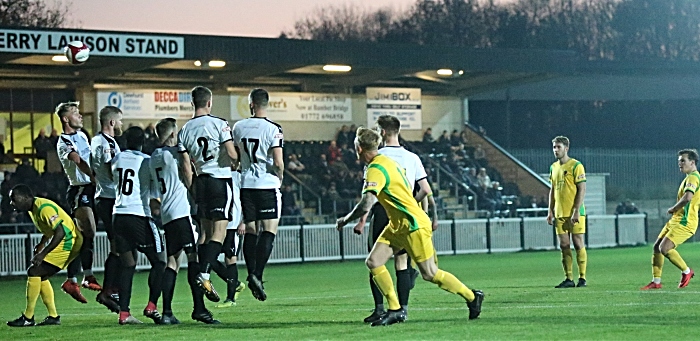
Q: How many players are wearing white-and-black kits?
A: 8